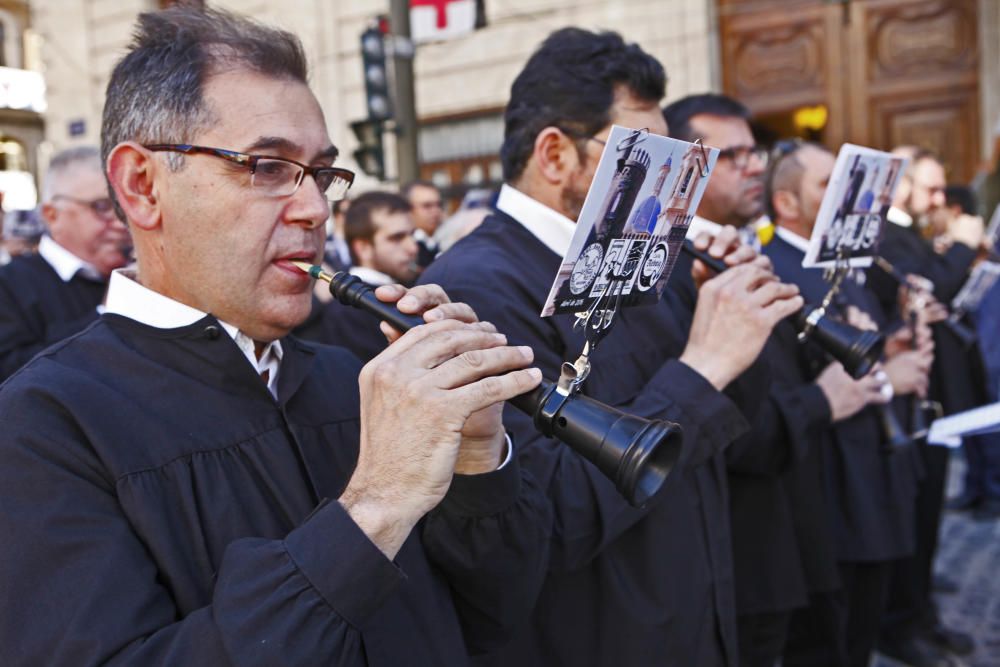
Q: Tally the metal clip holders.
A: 2